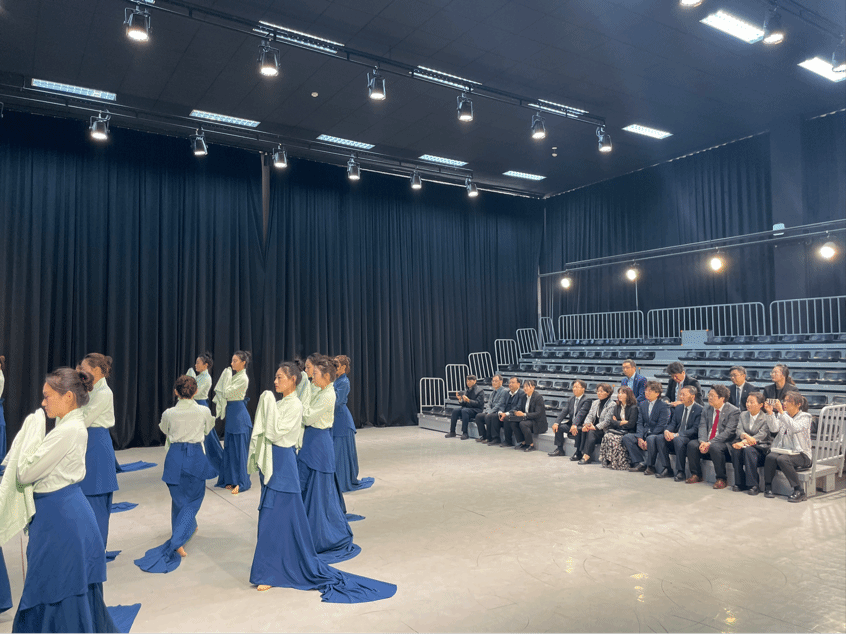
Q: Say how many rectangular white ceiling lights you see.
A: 11